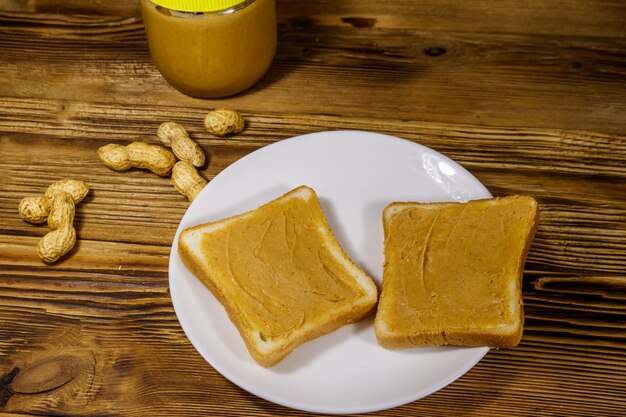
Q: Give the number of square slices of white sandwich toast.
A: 2